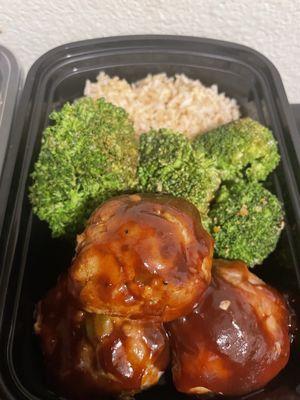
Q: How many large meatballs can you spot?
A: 3